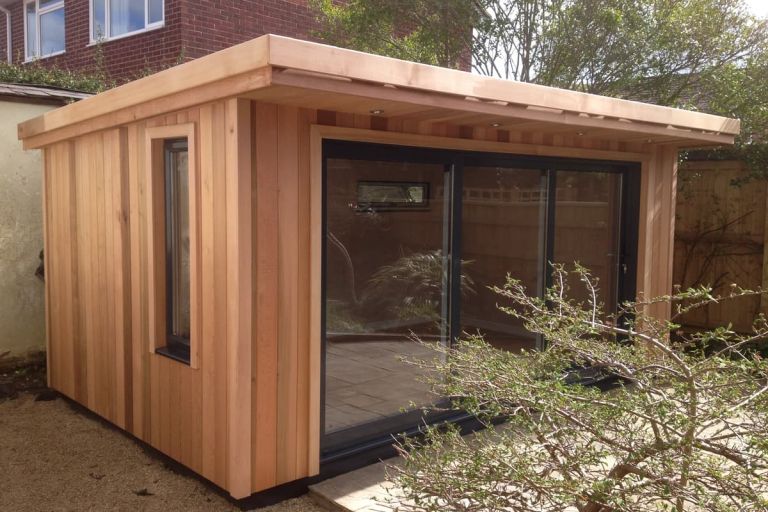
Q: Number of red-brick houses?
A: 1